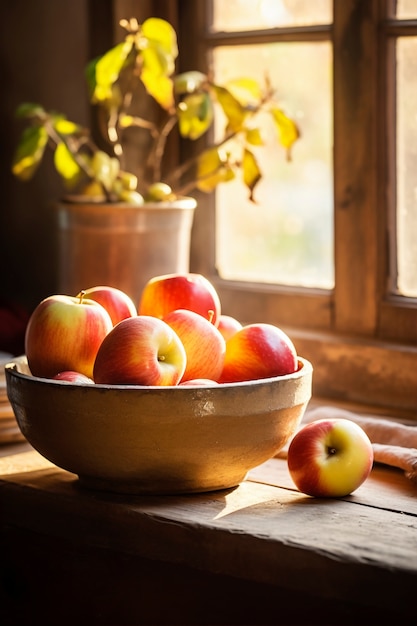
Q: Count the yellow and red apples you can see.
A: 10